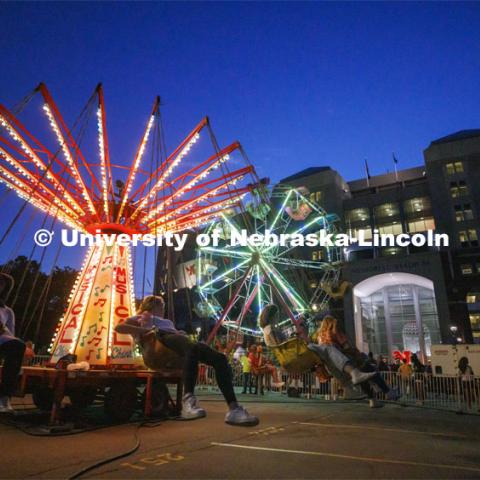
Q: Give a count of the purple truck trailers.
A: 0